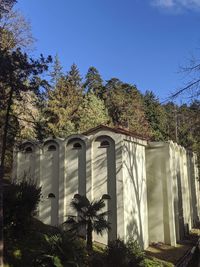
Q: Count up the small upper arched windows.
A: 4